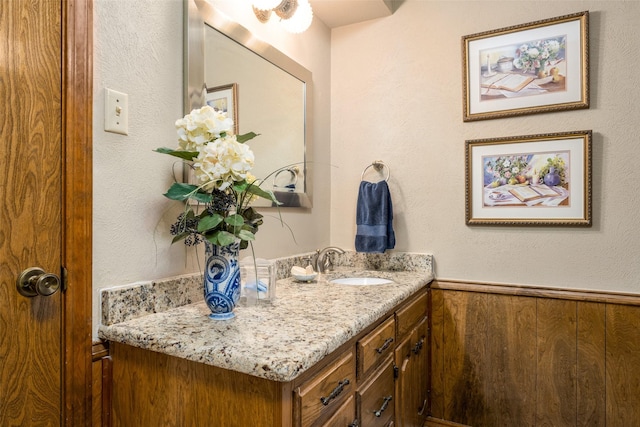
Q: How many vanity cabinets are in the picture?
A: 1